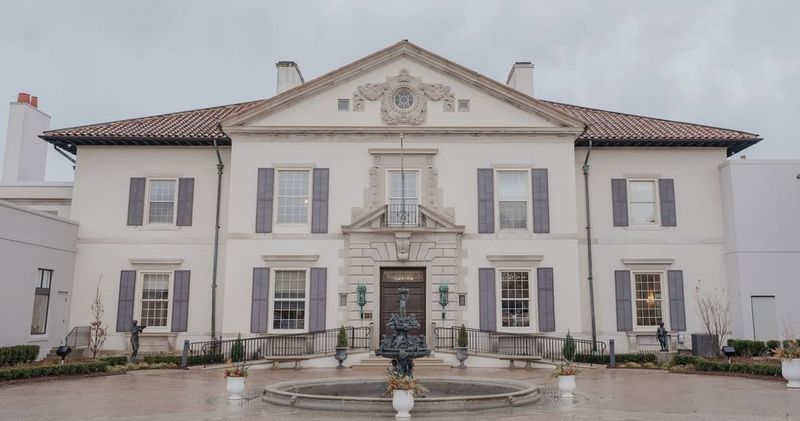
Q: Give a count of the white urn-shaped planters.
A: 4